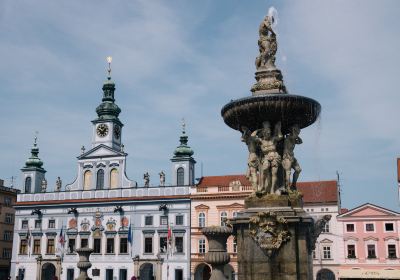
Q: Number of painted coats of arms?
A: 5